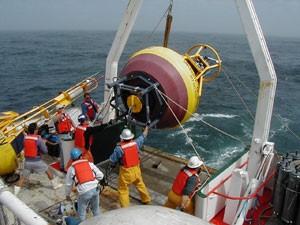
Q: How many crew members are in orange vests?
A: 7